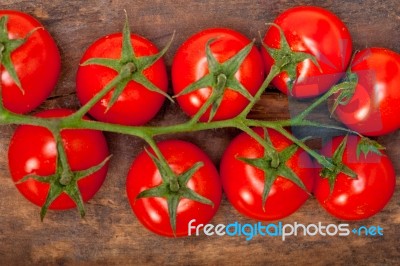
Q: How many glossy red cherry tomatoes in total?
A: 9